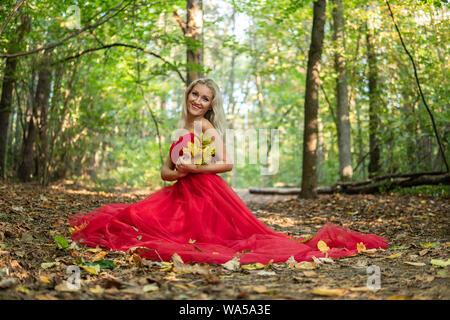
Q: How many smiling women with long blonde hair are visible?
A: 1